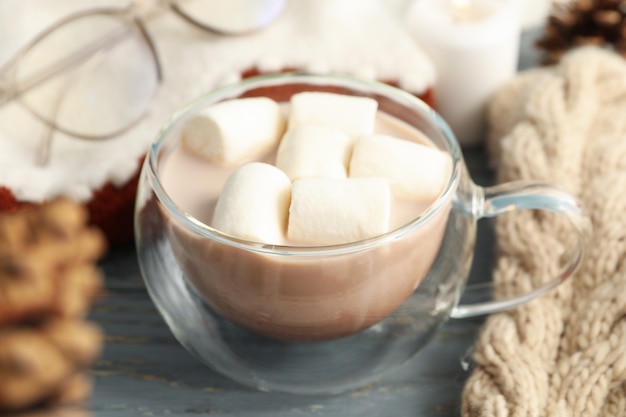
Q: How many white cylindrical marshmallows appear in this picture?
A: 6